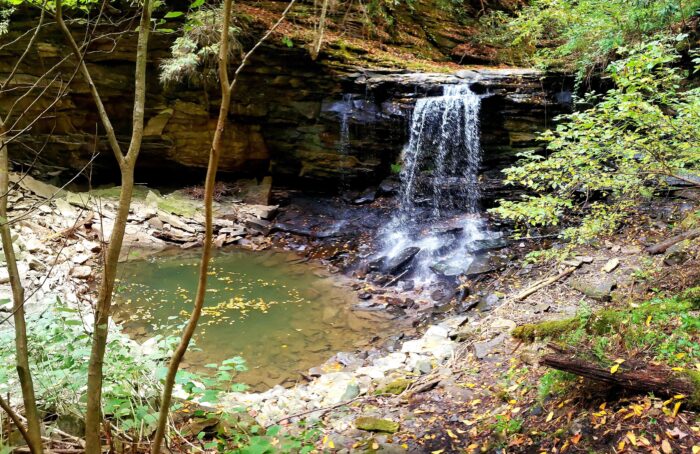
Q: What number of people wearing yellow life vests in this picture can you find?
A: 0